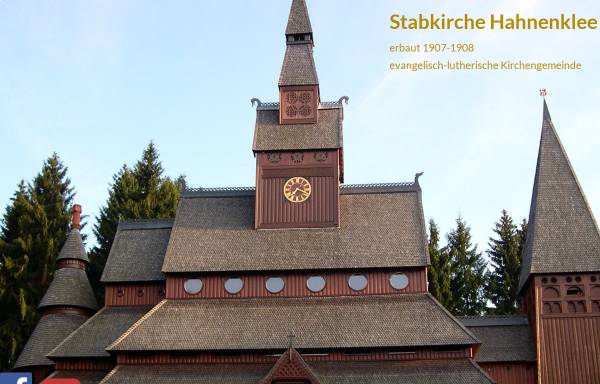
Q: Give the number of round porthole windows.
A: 6